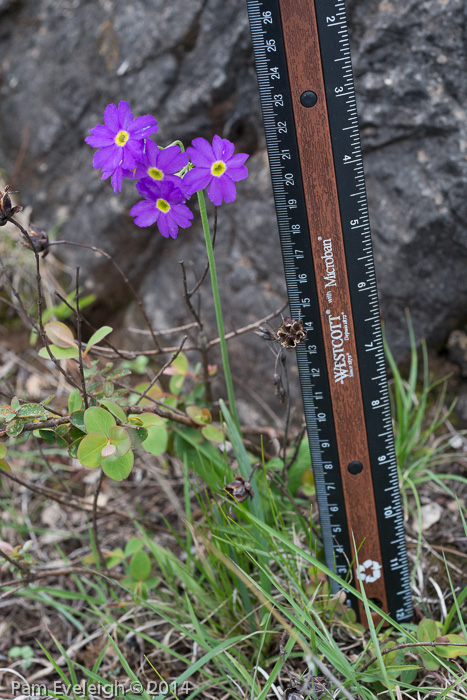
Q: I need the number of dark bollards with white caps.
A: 0